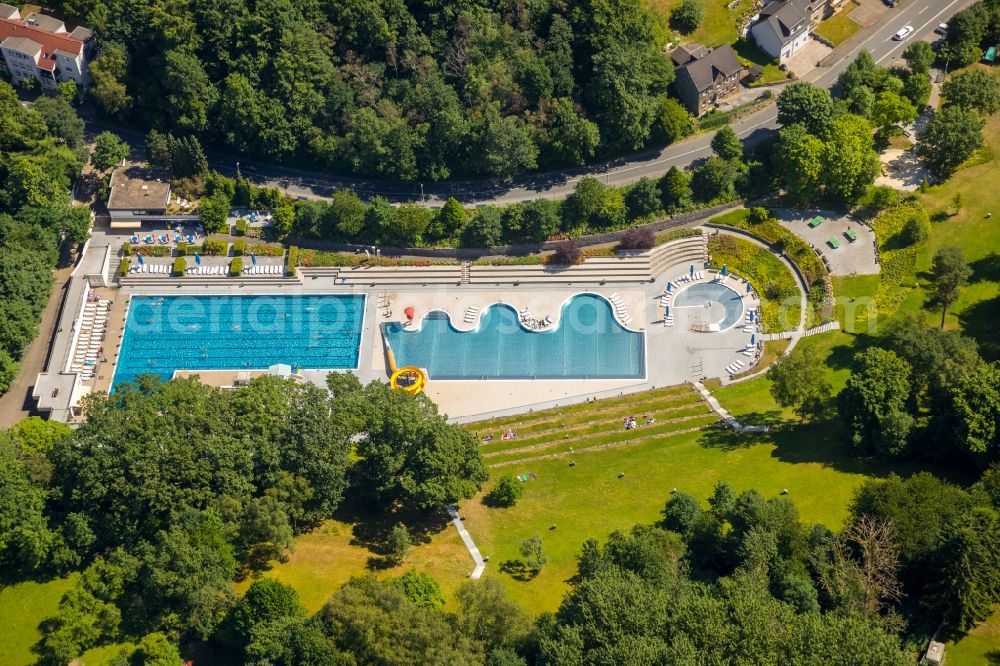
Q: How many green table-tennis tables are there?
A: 3